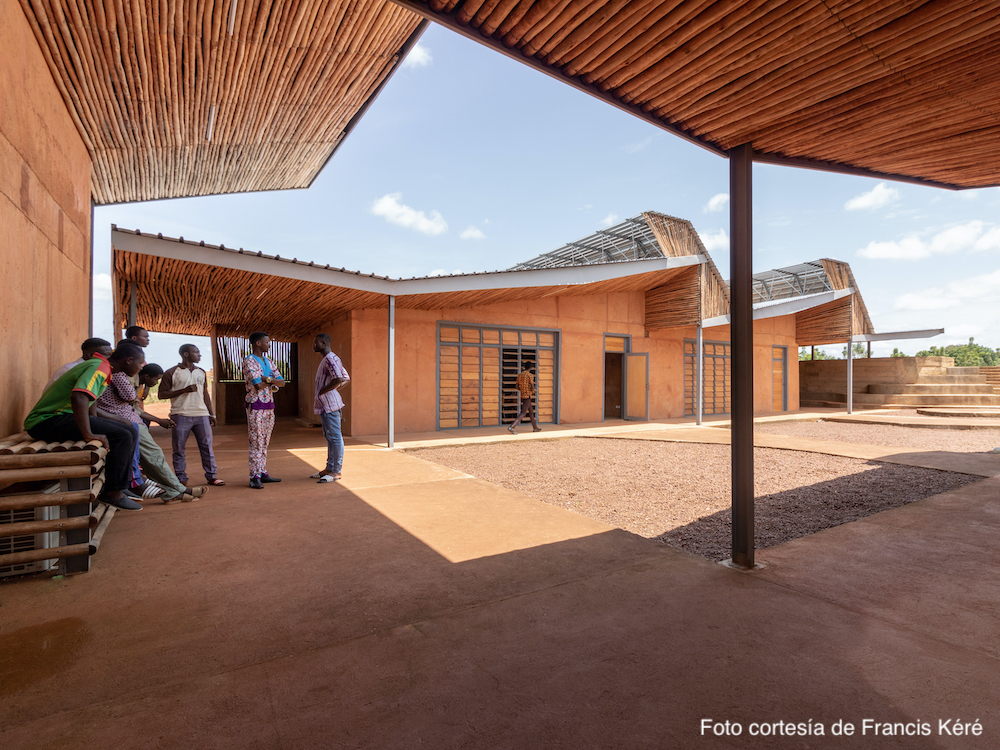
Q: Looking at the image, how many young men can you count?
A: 9